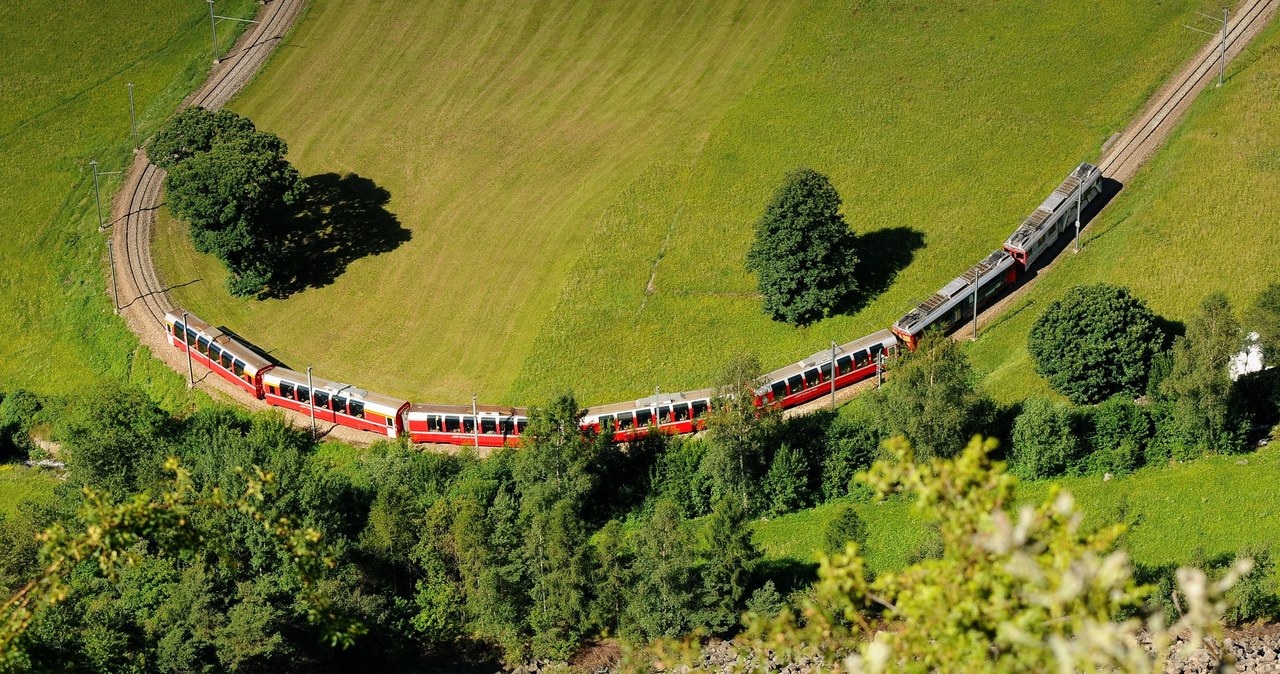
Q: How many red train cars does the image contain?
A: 5